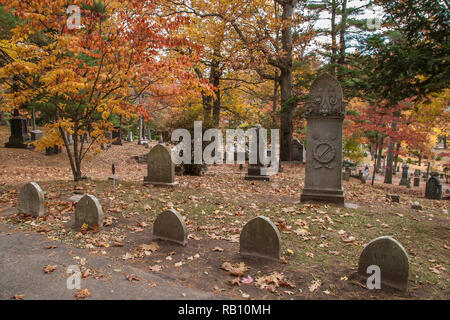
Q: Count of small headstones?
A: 5